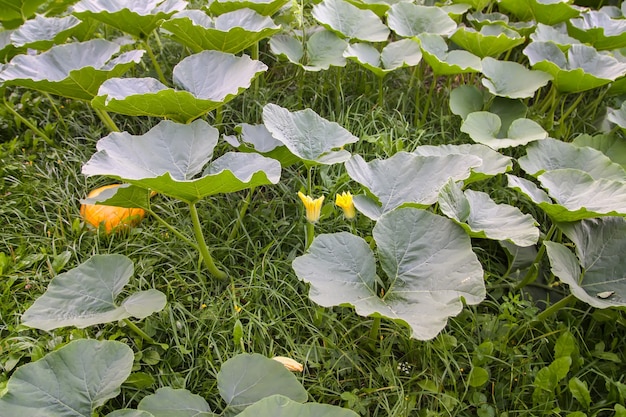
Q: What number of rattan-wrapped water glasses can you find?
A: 0